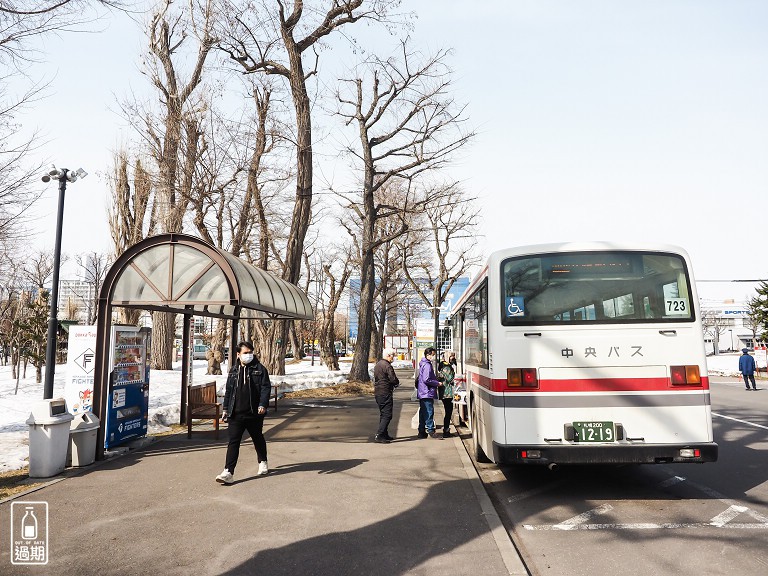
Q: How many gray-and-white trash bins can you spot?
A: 2